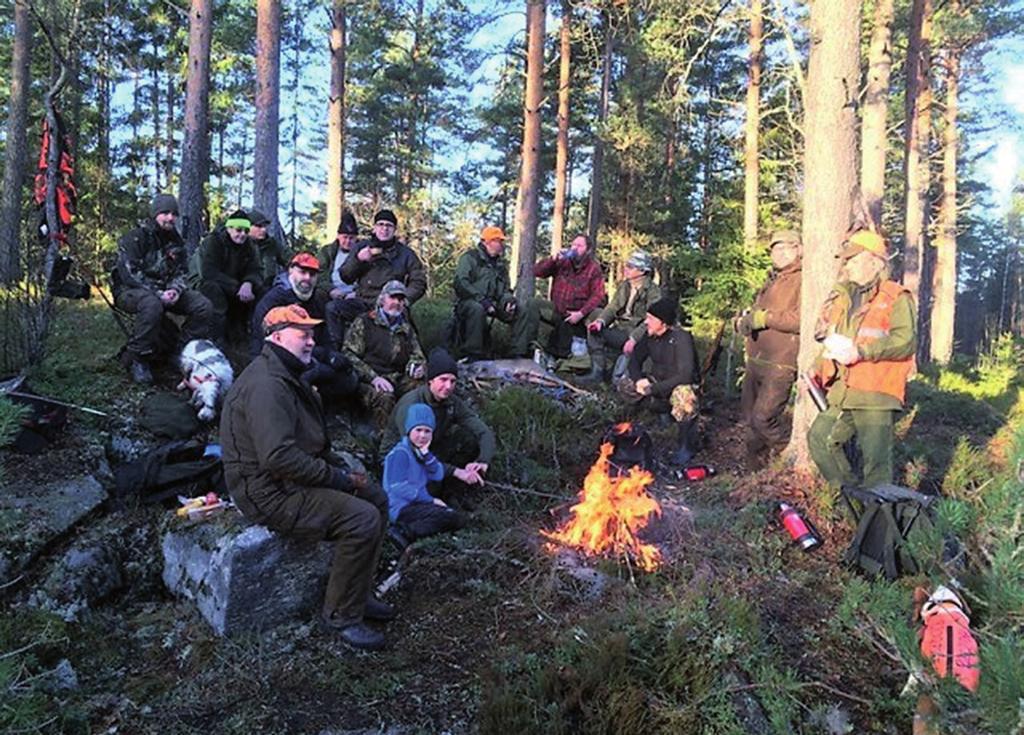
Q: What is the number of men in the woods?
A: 15